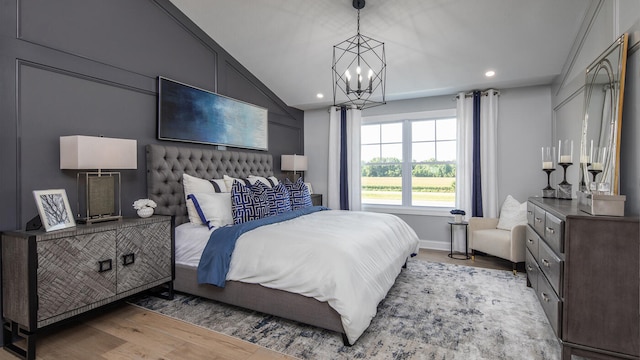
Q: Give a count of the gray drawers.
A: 7